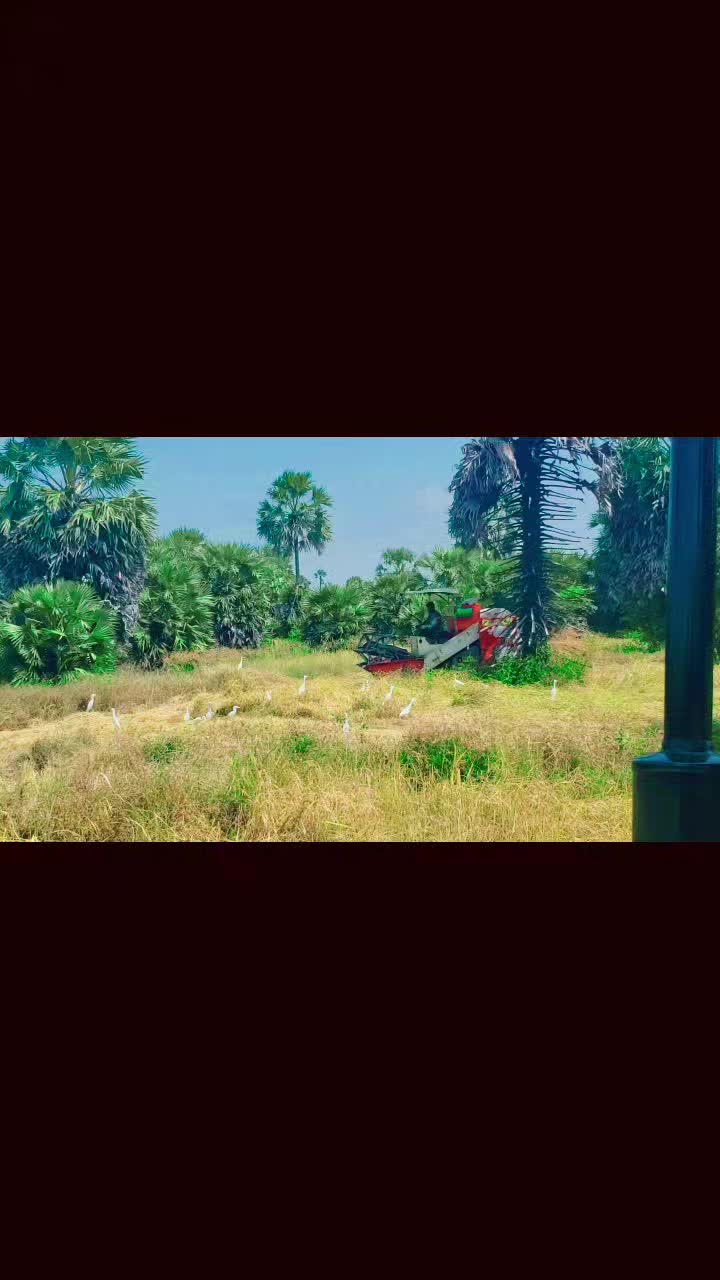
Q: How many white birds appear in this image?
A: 15